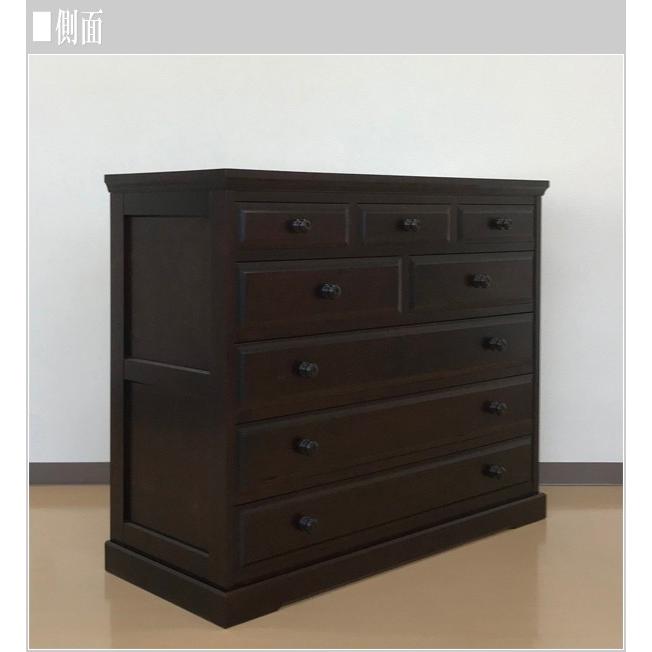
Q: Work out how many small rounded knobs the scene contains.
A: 11